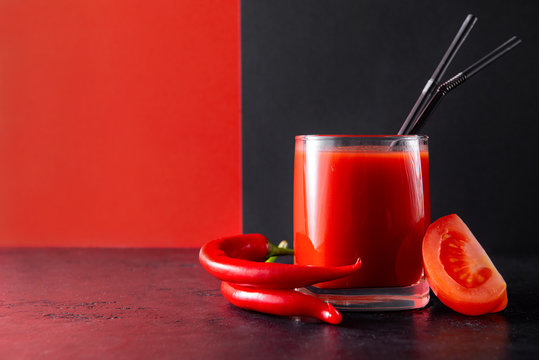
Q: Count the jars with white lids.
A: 0